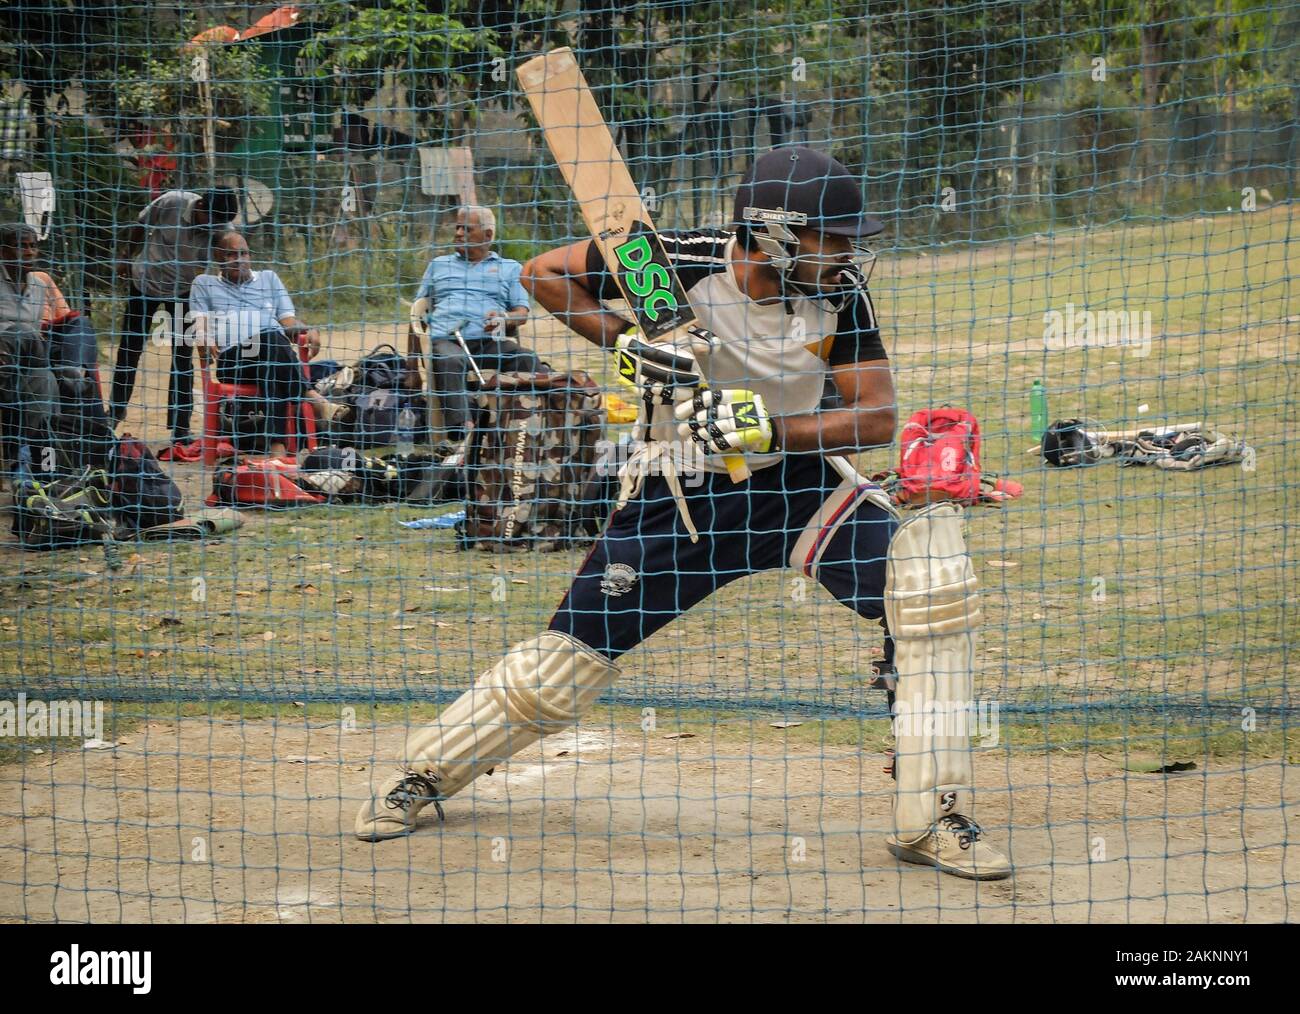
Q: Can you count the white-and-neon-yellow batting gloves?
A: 2